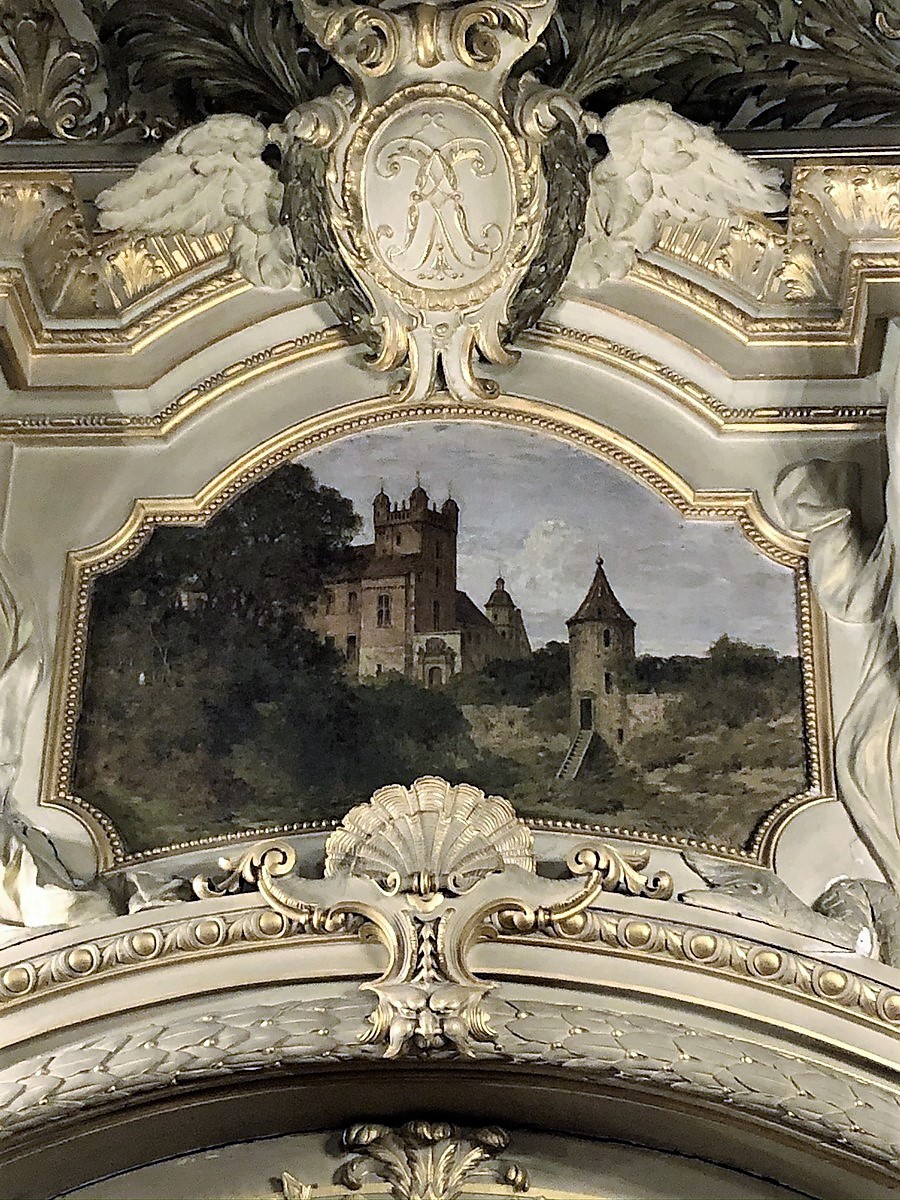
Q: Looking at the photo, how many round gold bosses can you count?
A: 11